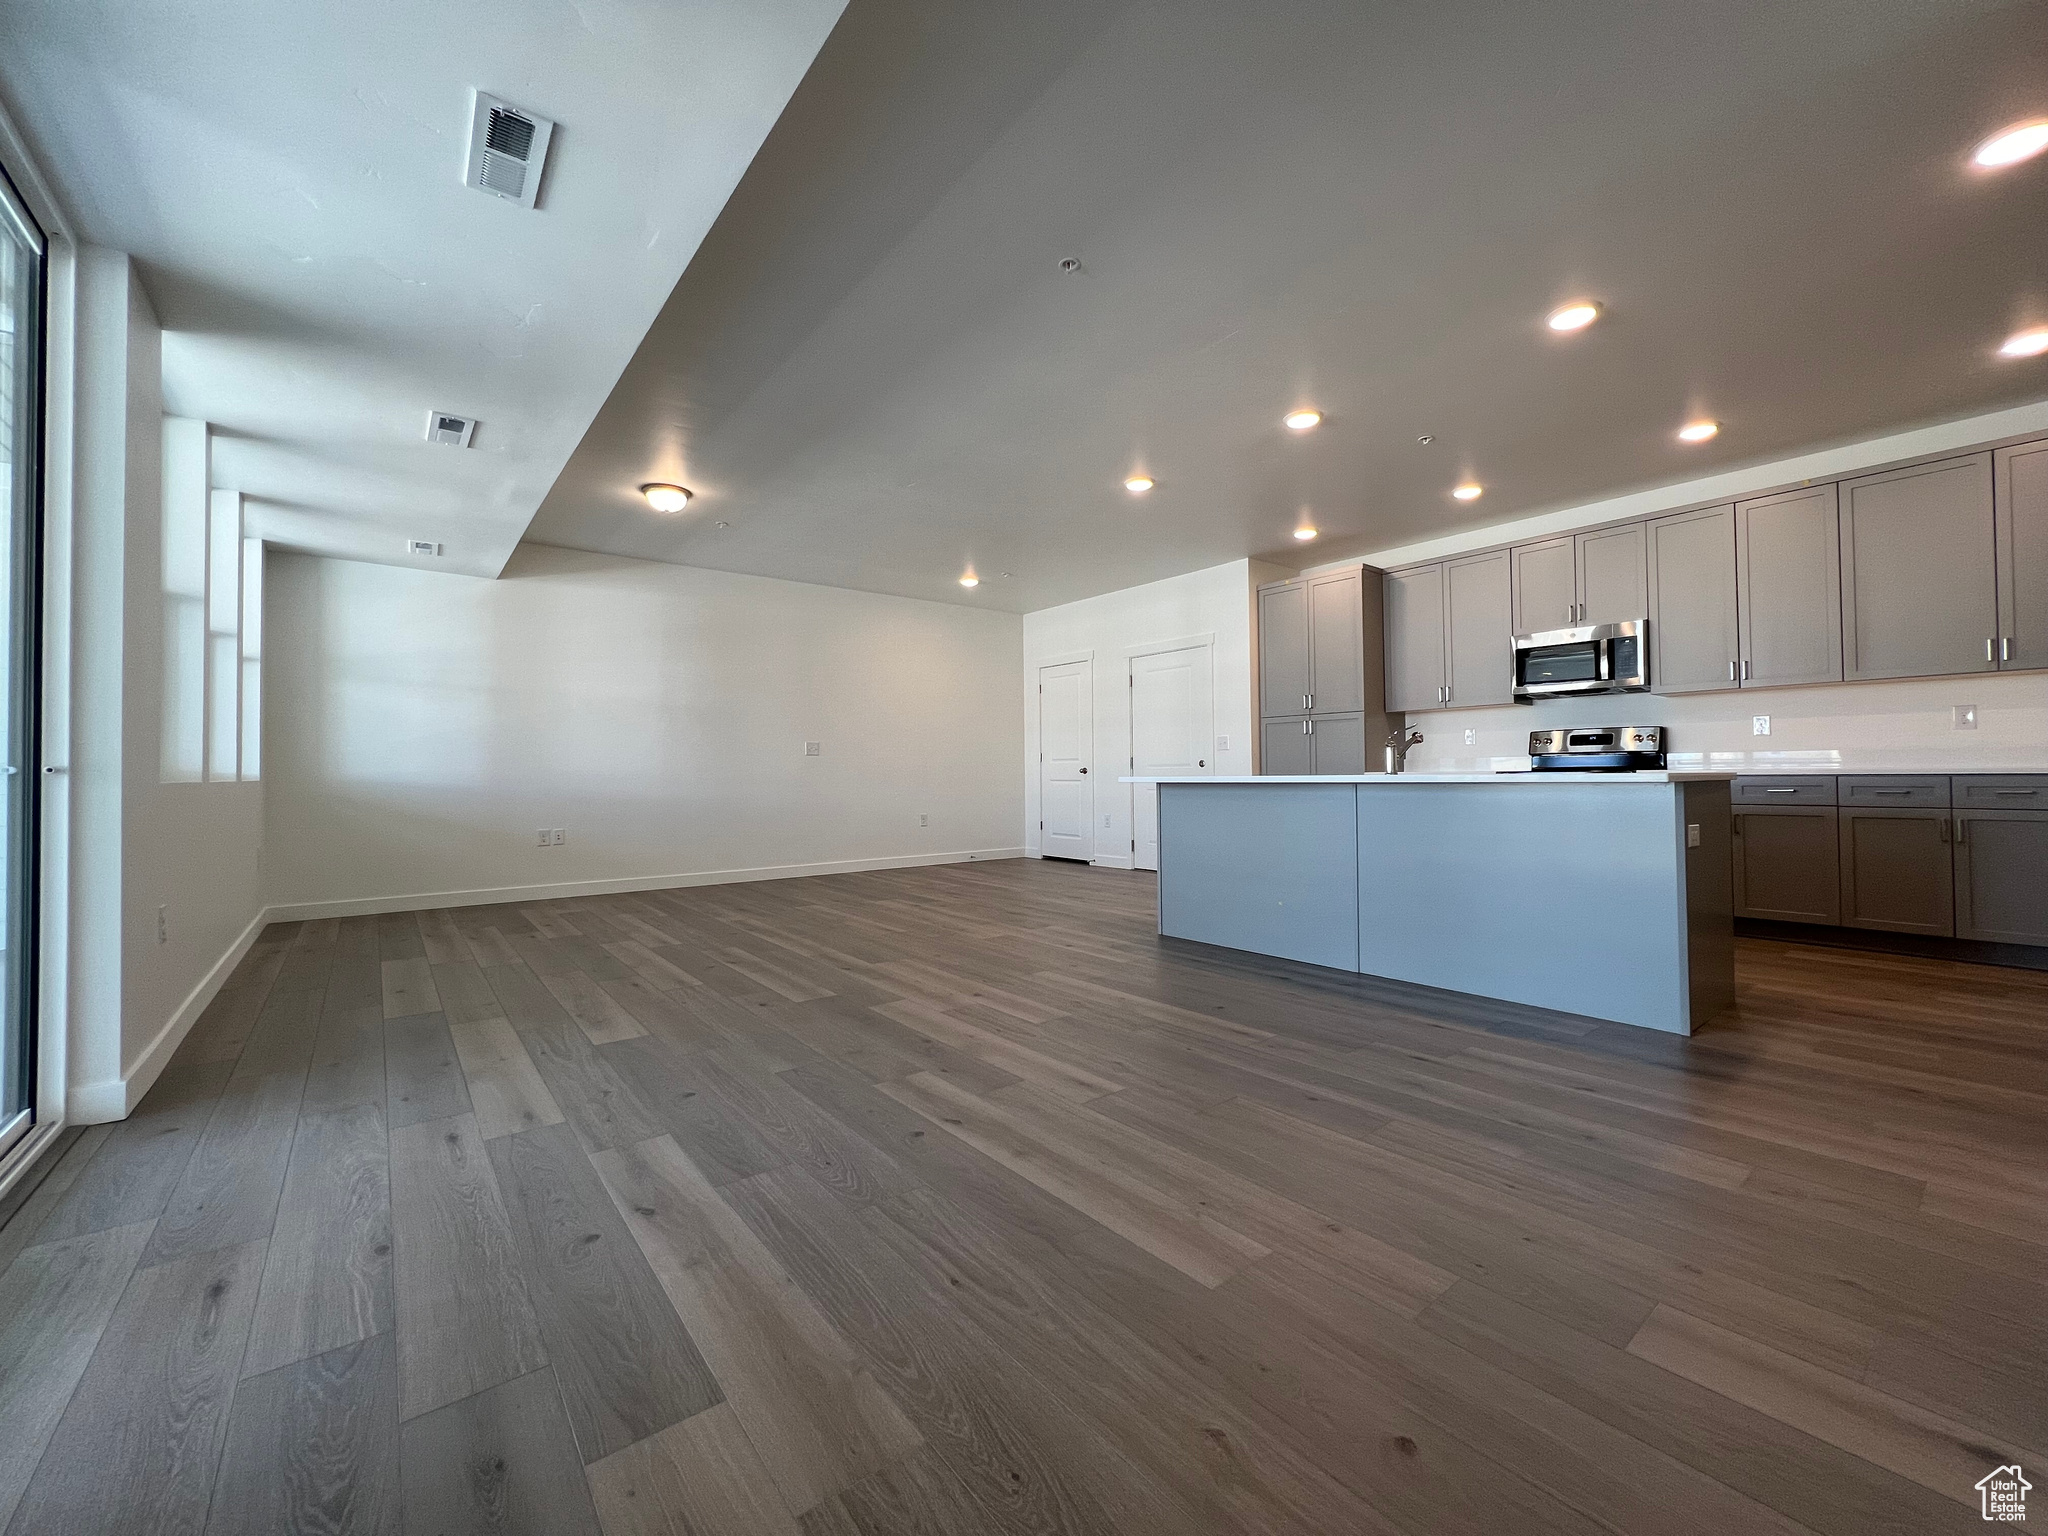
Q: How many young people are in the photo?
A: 0